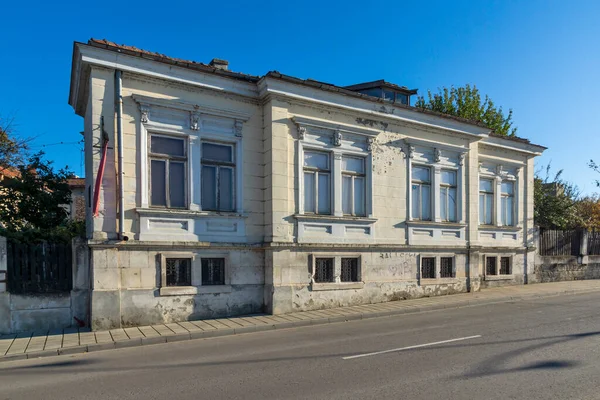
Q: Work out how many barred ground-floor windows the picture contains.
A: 8